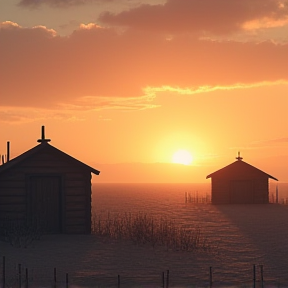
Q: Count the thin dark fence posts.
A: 11